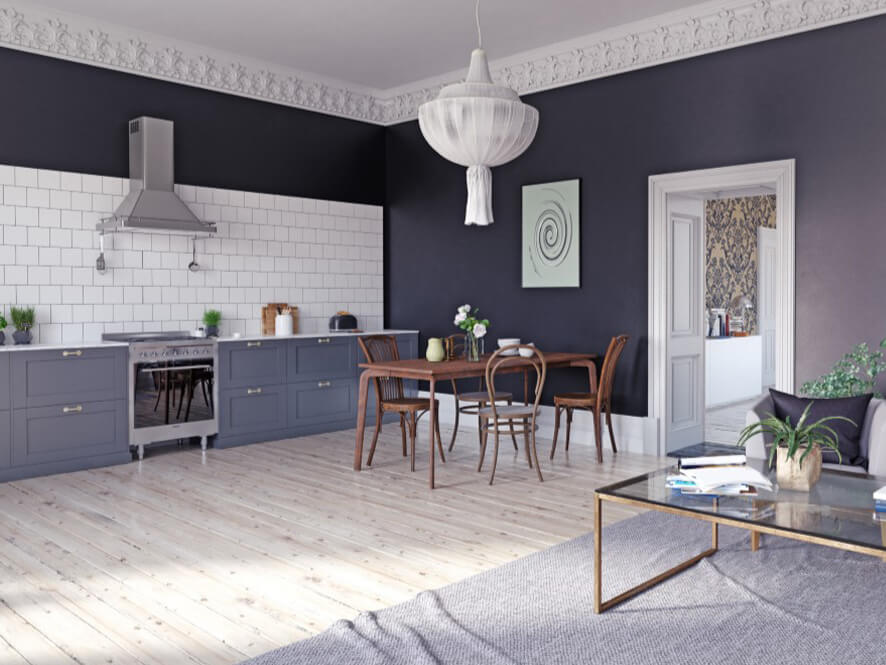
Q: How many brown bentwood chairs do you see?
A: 4